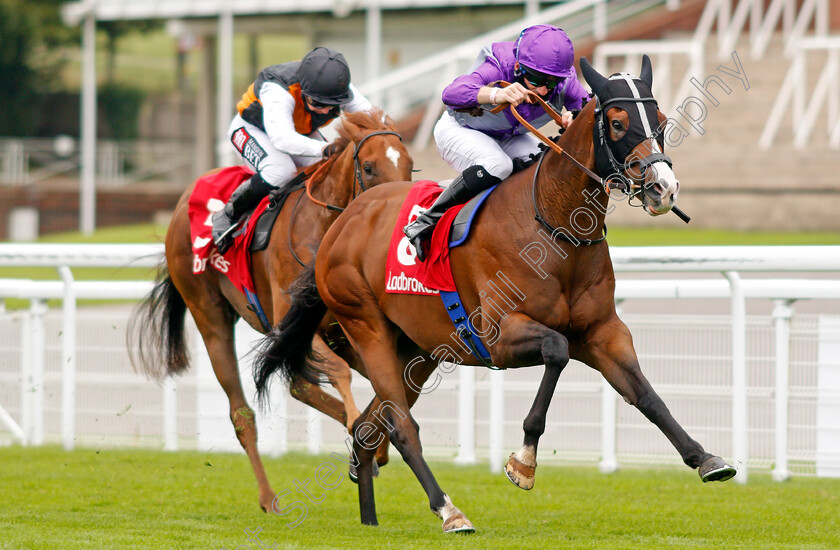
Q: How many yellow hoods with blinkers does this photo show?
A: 0